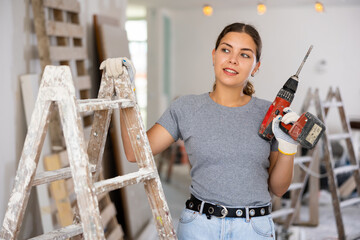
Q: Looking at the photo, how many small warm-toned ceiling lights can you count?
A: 3